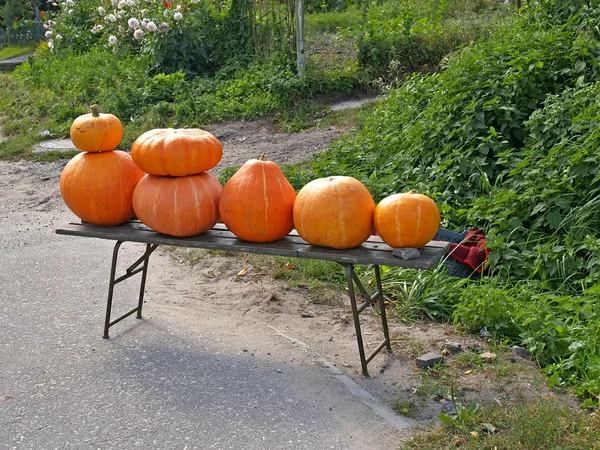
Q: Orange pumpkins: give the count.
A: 7